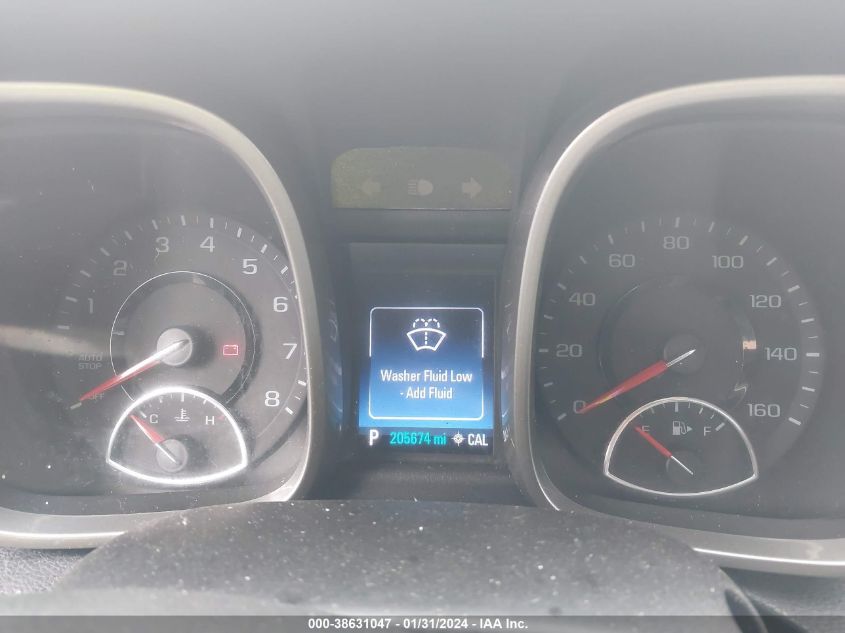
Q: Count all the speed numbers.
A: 9